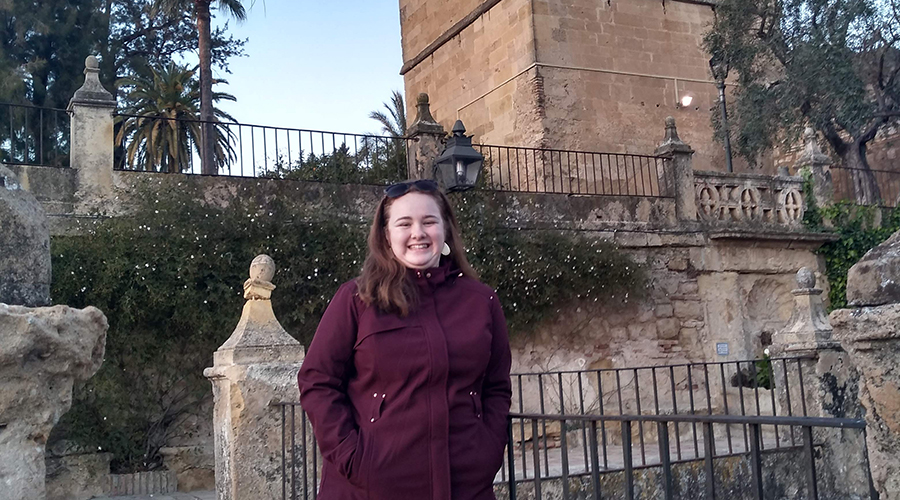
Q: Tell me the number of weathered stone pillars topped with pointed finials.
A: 6